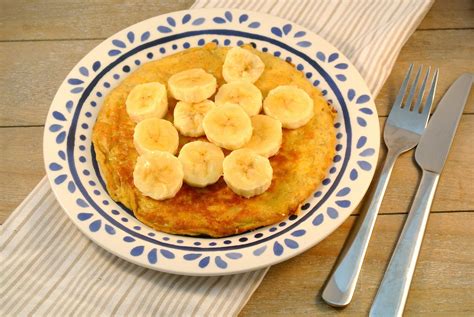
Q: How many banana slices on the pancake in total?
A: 12